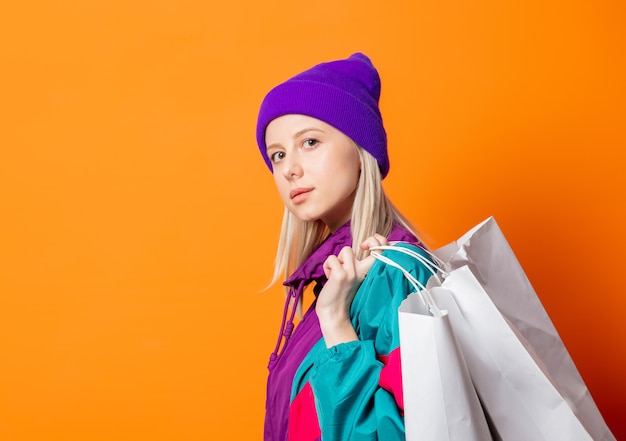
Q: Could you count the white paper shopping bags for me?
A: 3